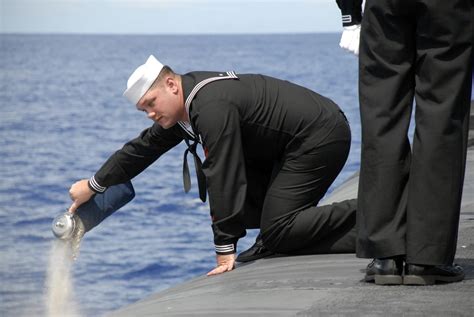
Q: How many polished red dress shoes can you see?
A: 0